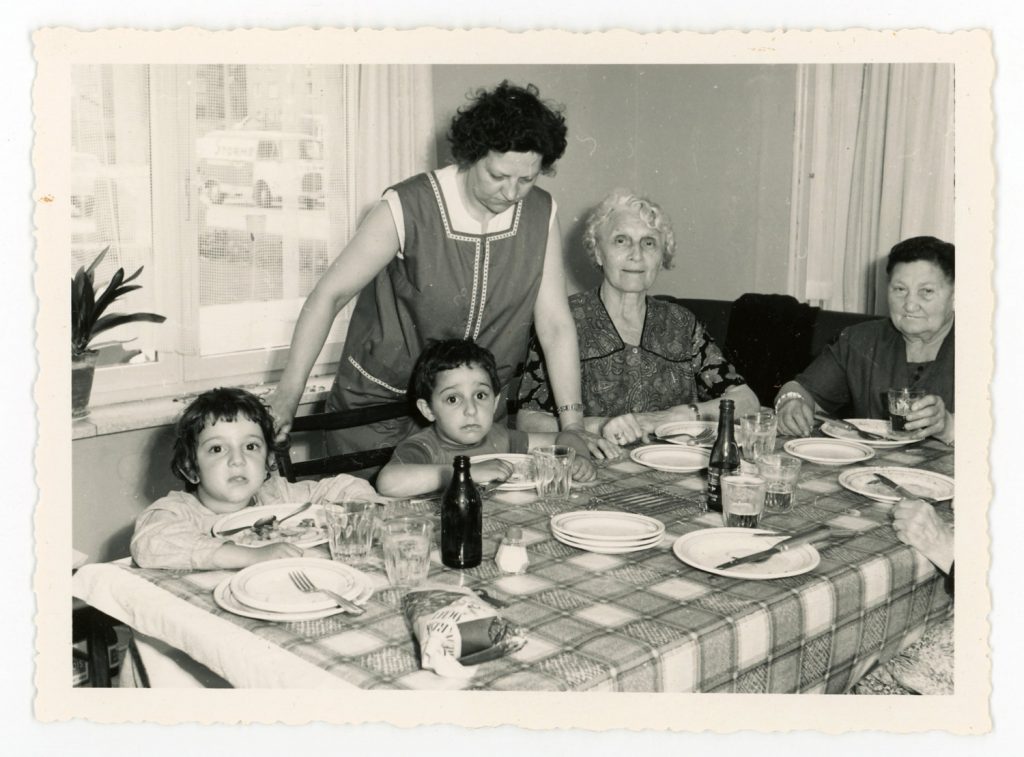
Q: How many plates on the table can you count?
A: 13